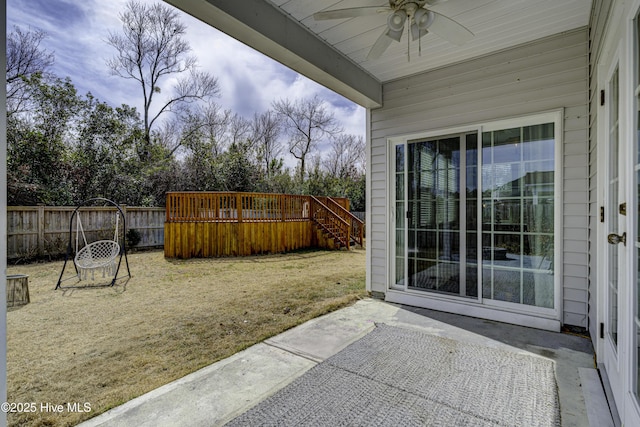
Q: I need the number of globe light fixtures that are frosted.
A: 4